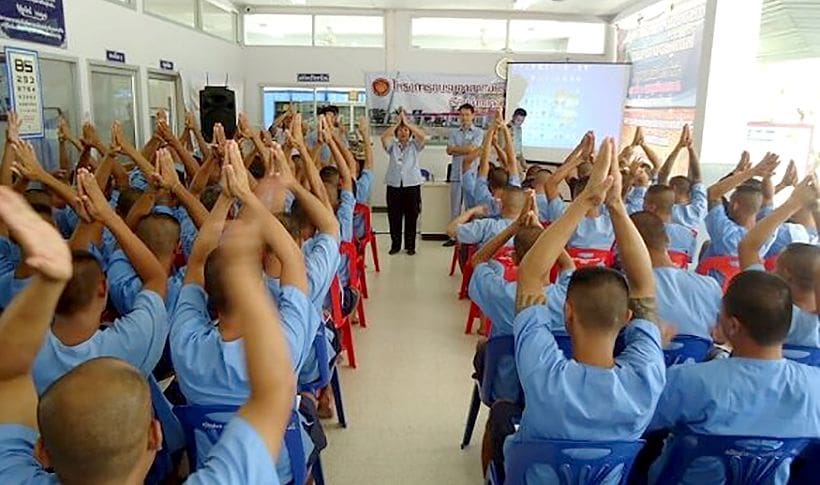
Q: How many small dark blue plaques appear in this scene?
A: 3